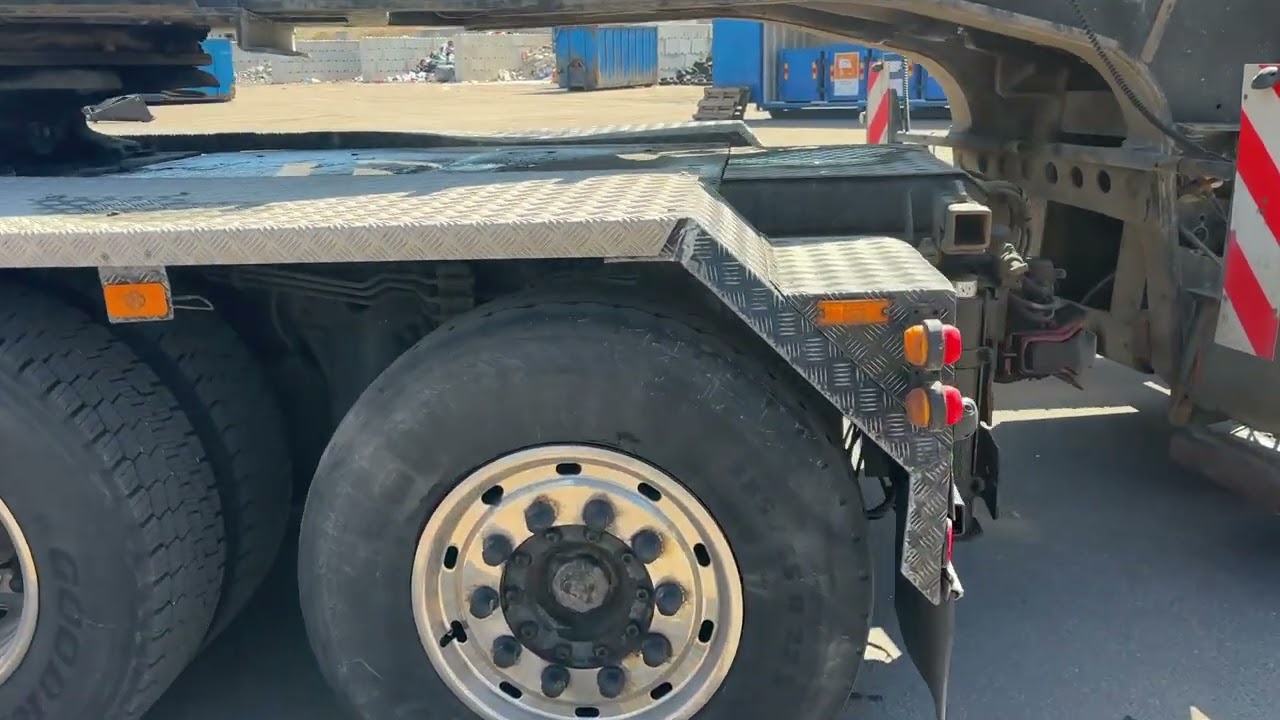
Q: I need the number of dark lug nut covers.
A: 10